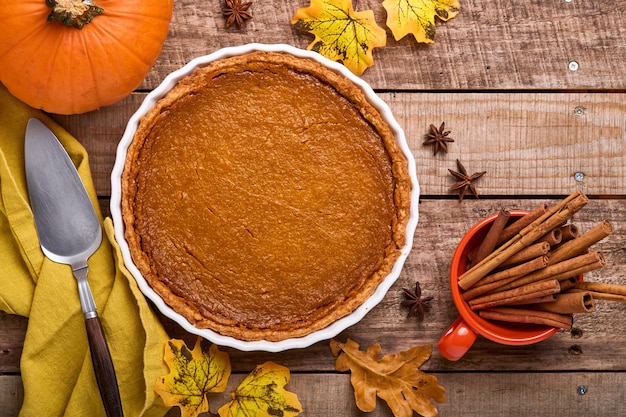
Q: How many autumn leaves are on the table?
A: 5